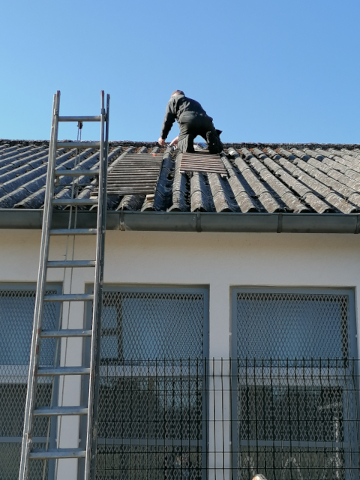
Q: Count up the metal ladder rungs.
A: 11